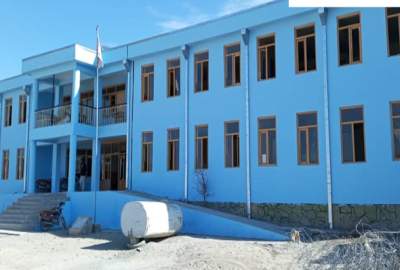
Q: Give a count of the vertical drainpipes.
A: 5